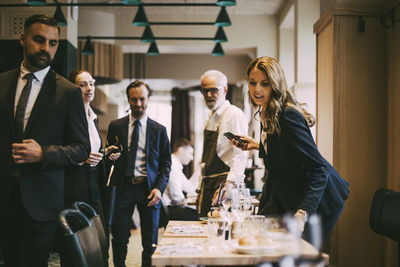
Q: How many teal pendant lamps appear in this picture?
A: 11